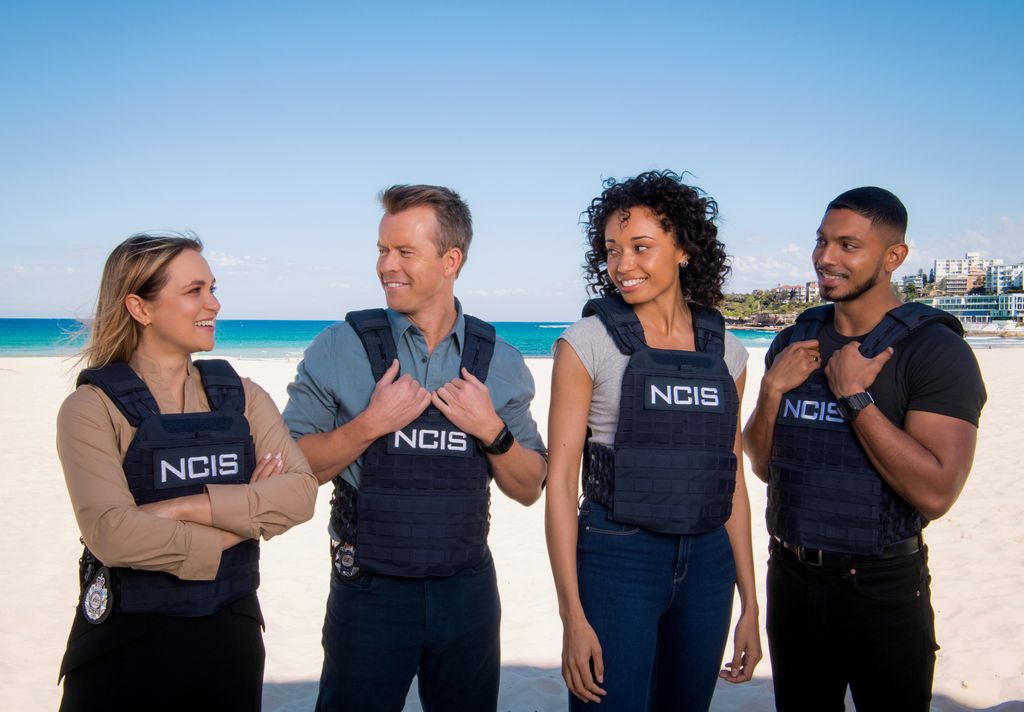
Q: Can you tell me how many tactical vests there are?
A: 4